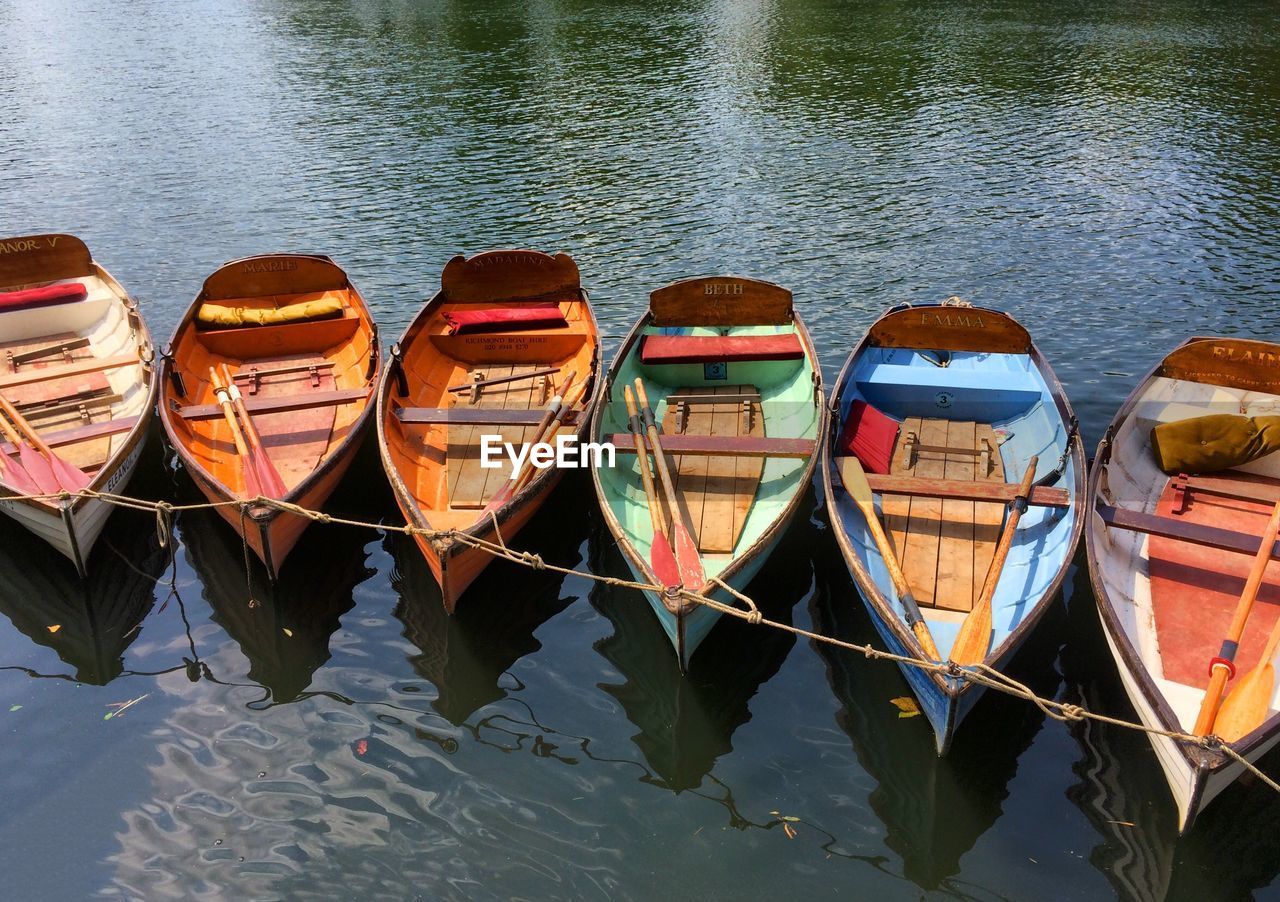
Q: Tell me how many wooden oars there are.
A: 13